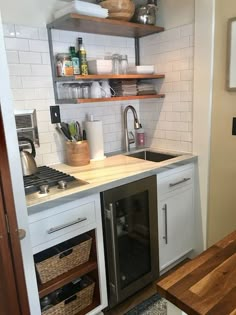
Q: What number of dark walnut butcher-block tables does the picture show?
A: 1